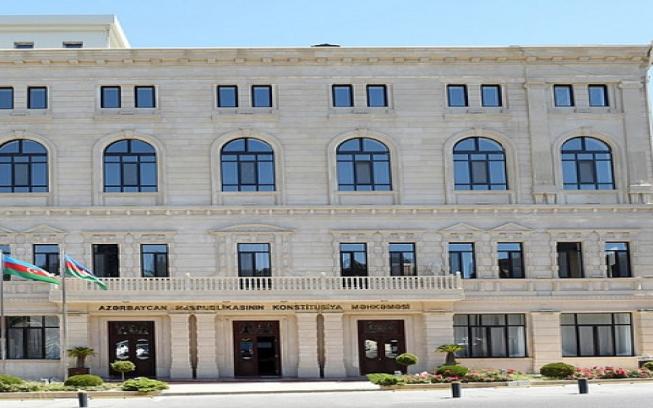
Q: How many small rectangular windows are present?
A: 12